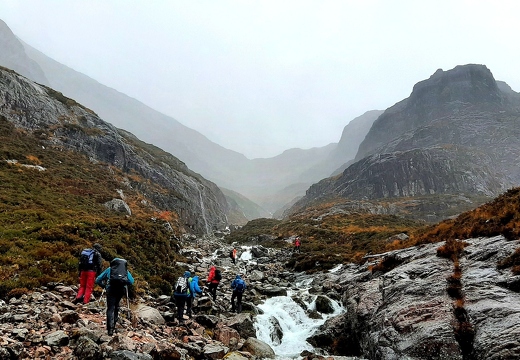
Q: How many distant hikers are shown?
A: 2